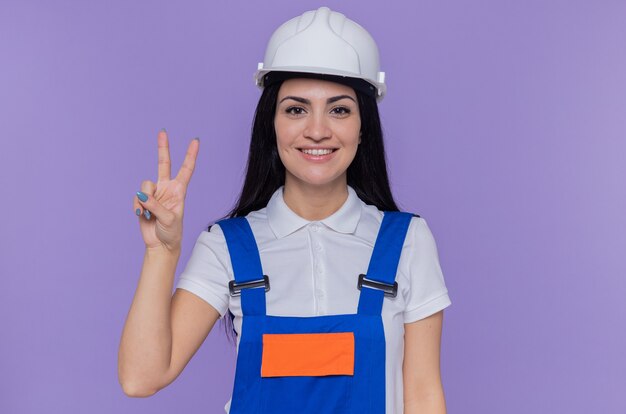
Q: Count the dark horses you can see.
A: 0